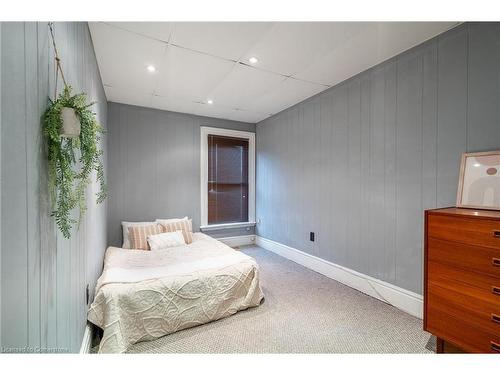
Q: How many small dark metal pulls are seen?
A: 5